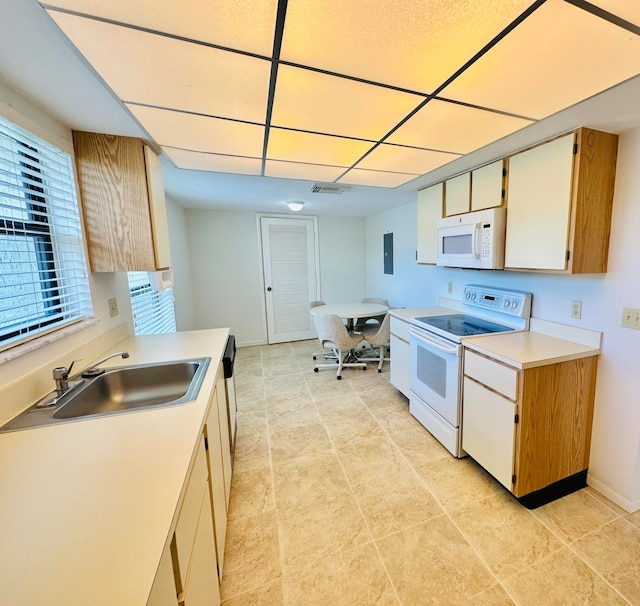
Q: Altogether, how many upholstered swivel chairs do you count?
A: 4